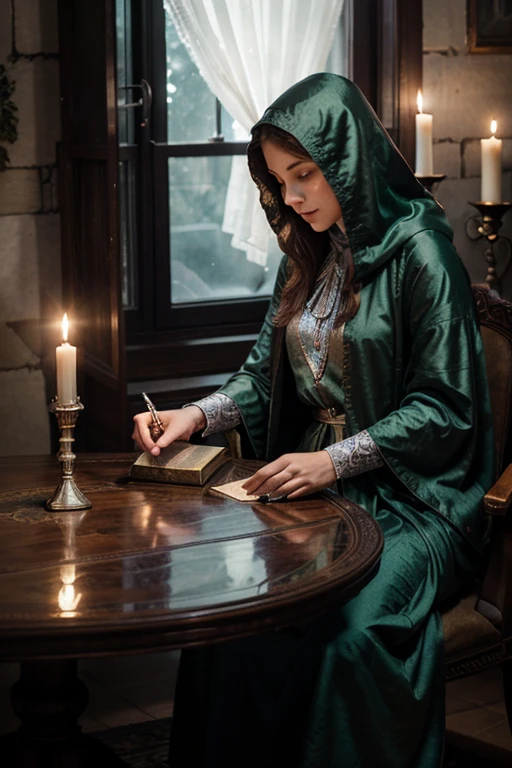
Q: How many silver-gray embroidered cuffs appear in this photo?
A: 2